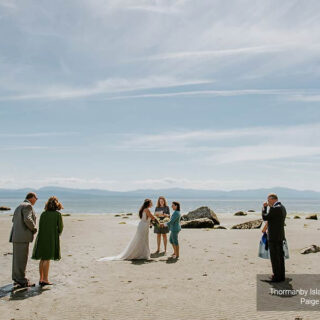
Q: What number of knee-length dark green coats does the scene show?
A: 1